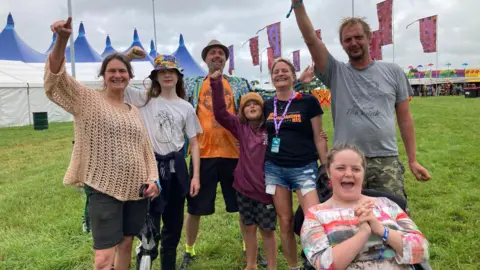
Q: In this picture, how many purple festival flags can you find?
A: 3